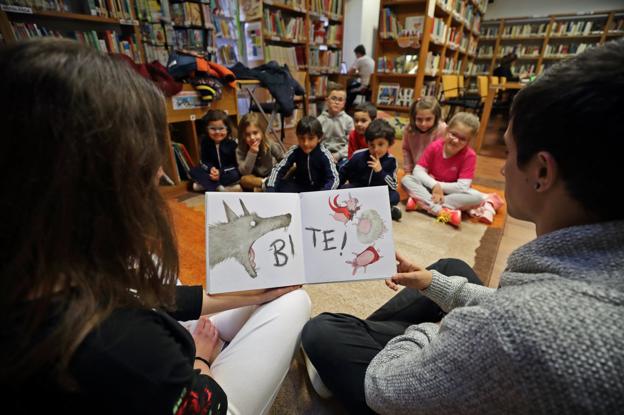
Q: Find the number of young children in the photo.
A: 8